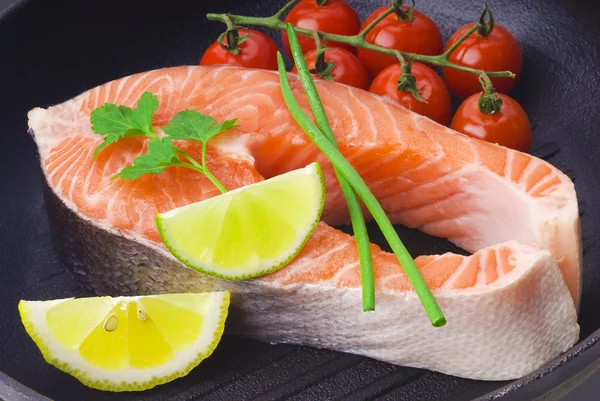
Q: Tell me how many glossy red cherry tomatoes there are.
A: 7